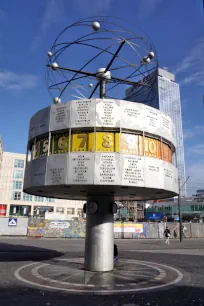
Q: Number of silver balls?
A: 8